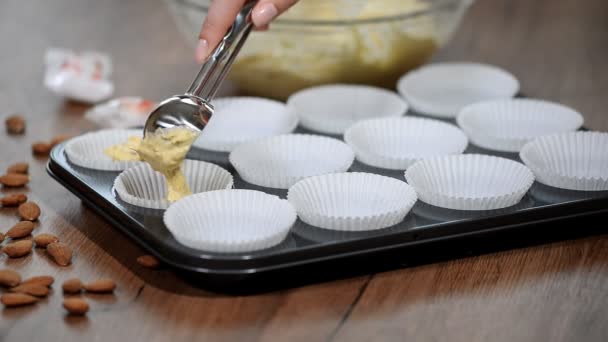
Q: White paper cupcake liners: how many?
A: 12